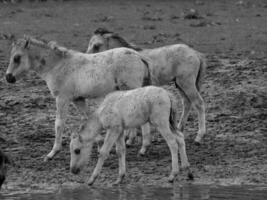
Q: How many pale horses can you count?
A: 3